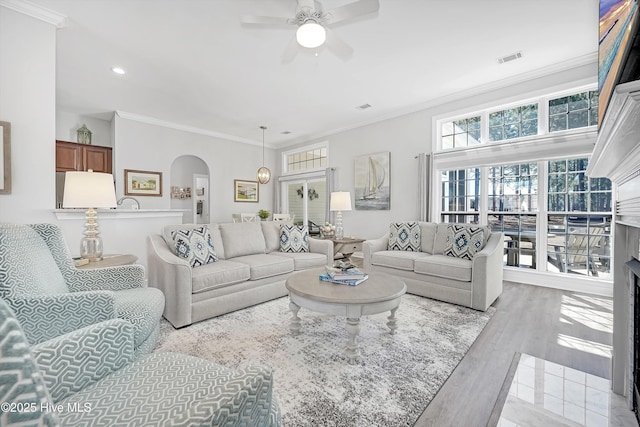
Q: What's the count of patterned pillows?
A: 4